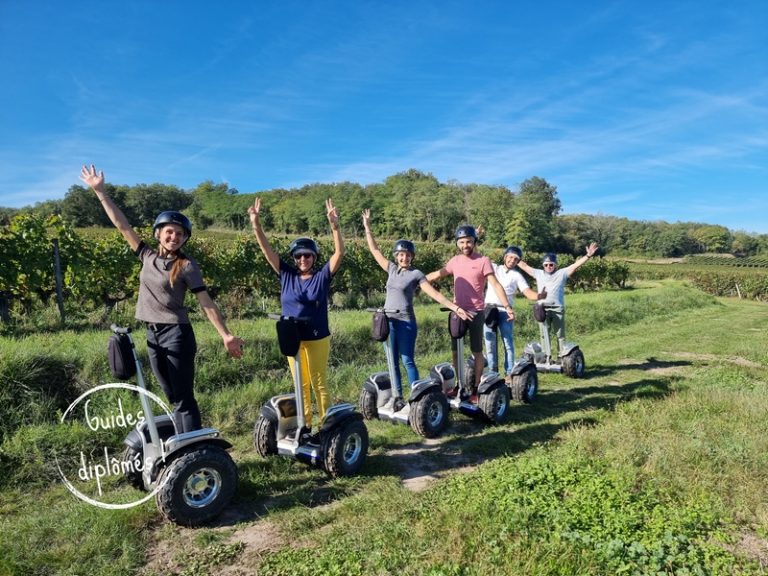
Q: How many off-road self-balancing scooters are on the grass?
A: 6